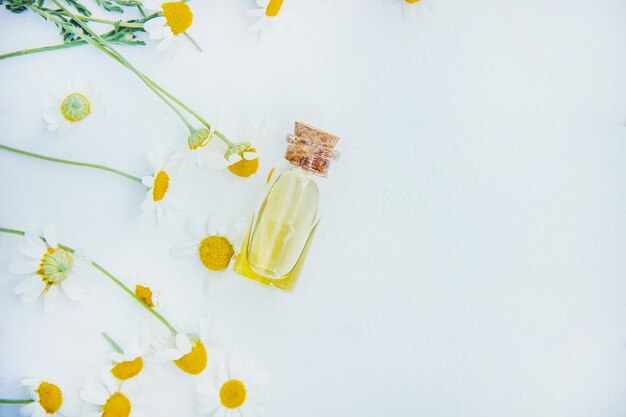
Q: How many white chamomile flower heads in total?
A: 15